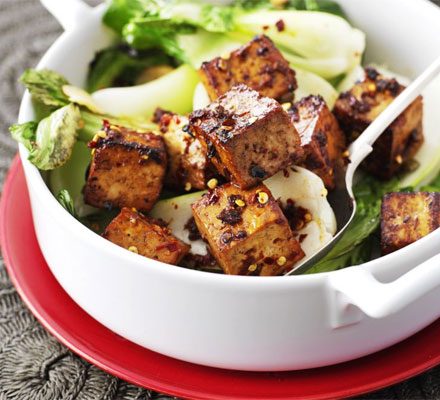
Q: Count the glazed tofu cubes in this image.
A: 9